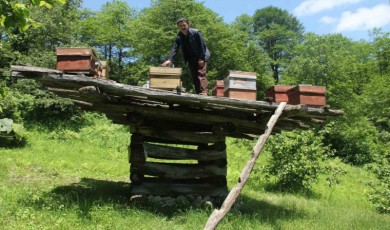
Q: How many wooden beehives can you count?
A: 7